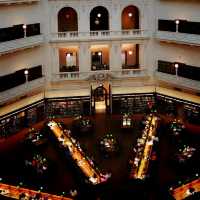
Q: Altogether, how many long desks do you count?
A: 4